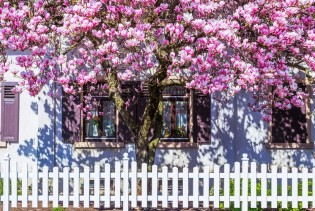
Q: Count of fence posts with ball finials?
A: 3